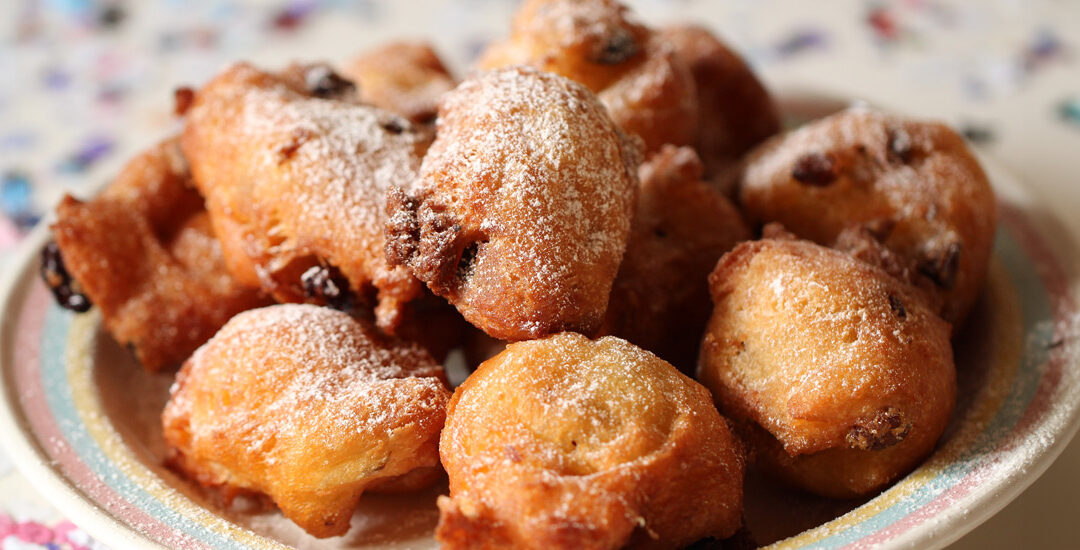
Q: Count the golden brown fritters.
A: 11